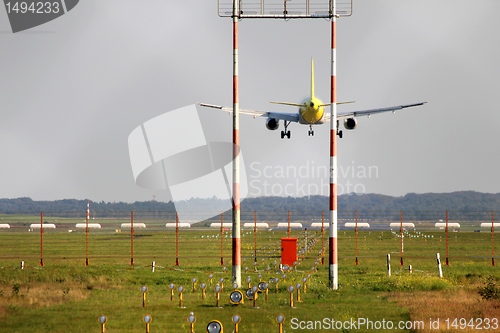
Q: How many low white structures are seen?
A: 13